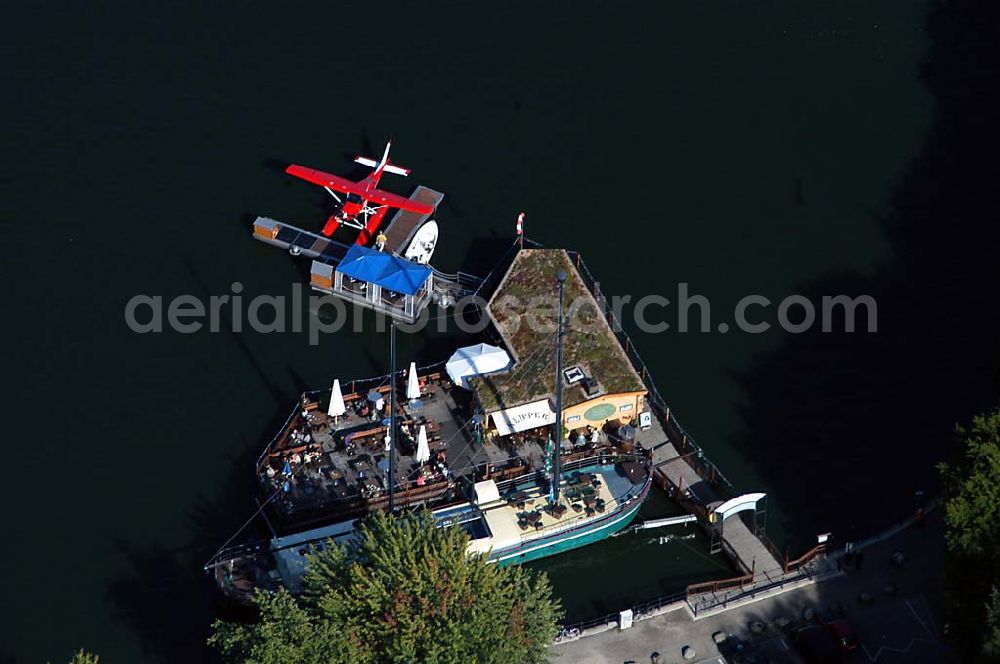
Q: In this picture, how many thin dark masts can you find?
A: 2